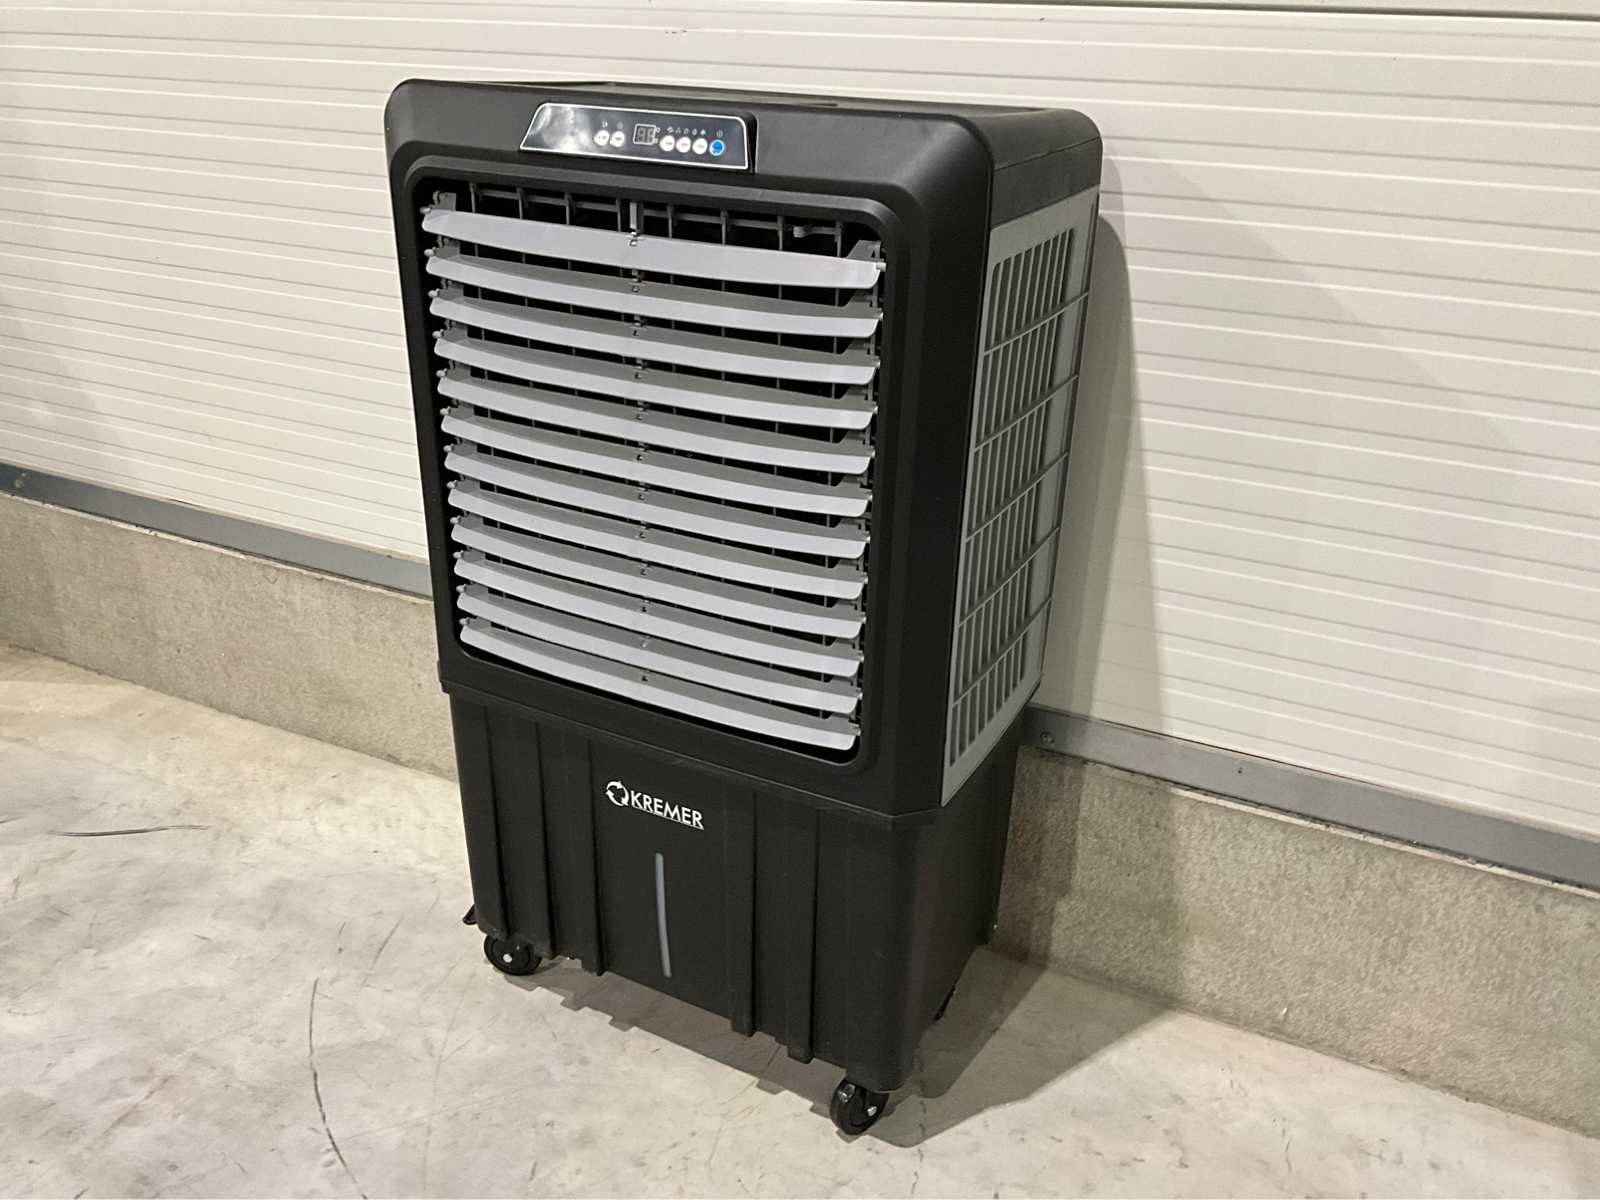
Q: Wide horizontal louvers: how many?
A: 12